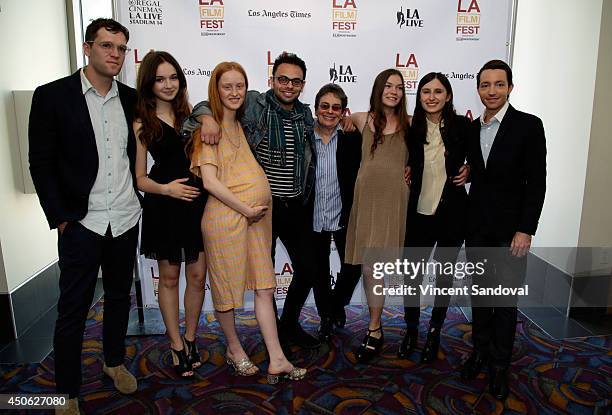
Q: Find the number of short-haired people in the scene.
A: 4